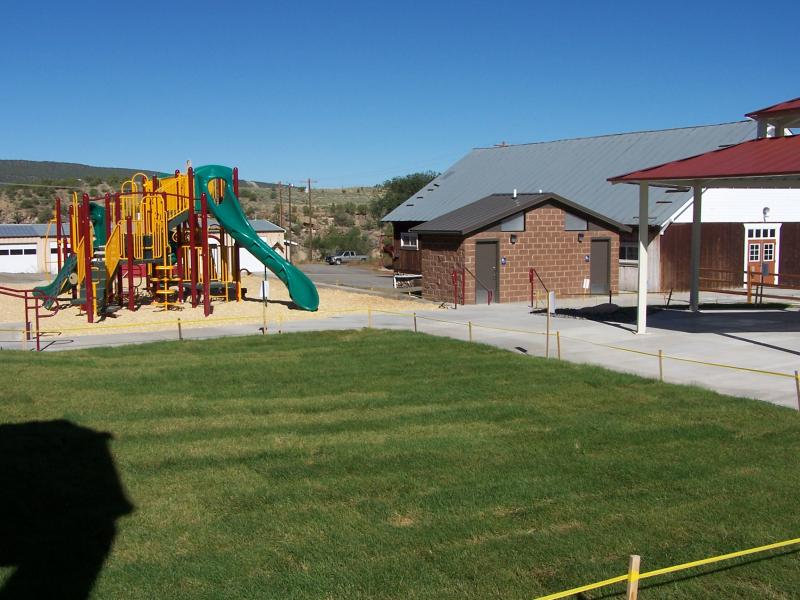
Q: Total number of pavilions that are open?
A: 1